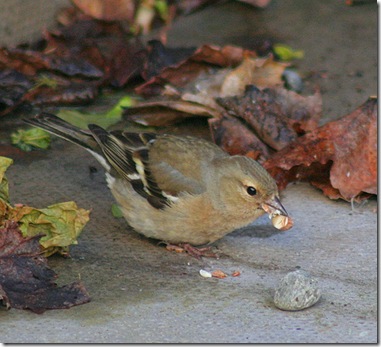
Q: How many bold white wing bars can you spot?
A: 2